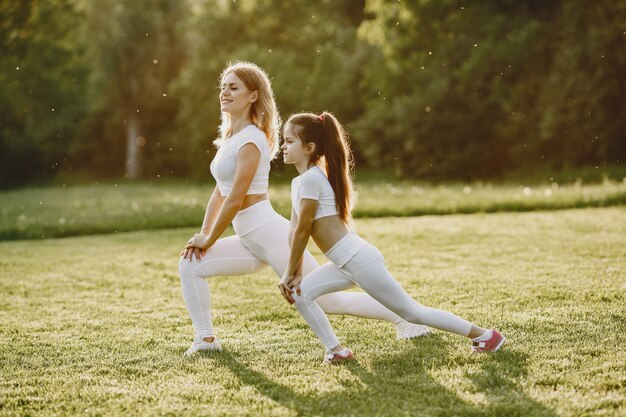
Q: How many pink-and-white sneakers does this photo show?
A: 2